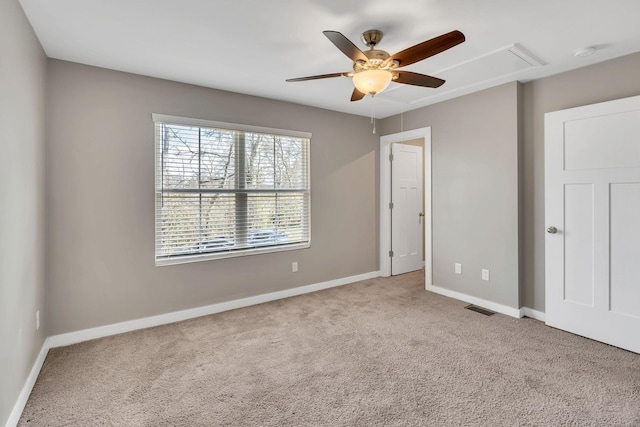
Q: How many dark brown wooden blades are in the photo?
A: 5